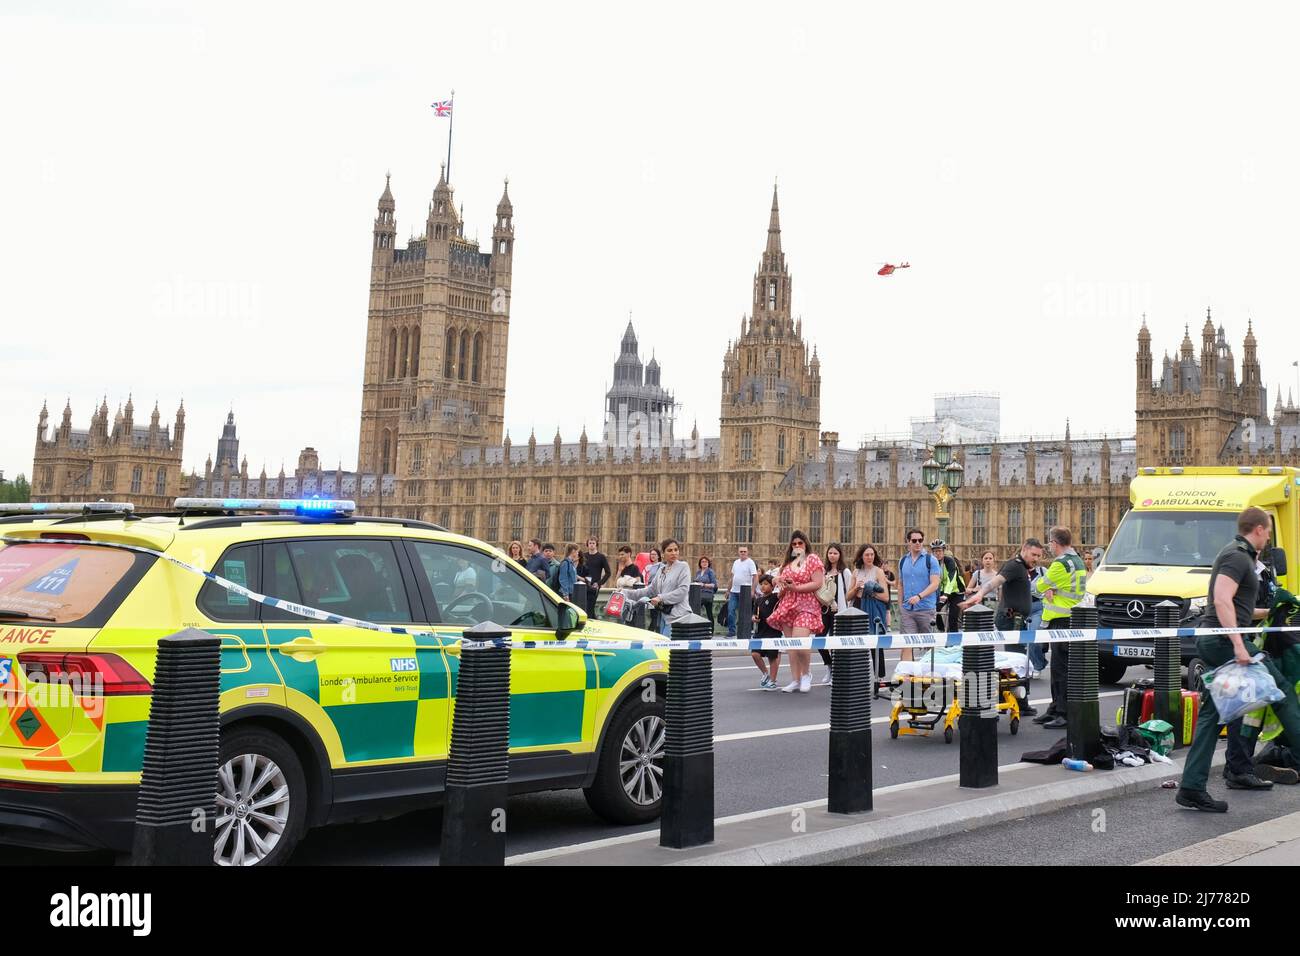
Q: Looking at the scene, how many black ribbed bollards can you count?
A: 7